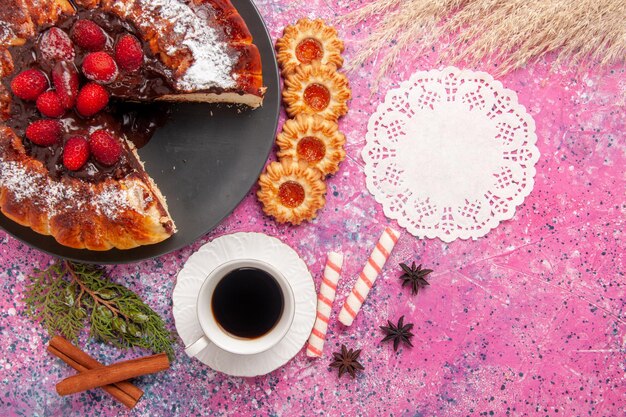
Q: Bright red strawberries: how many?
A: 11